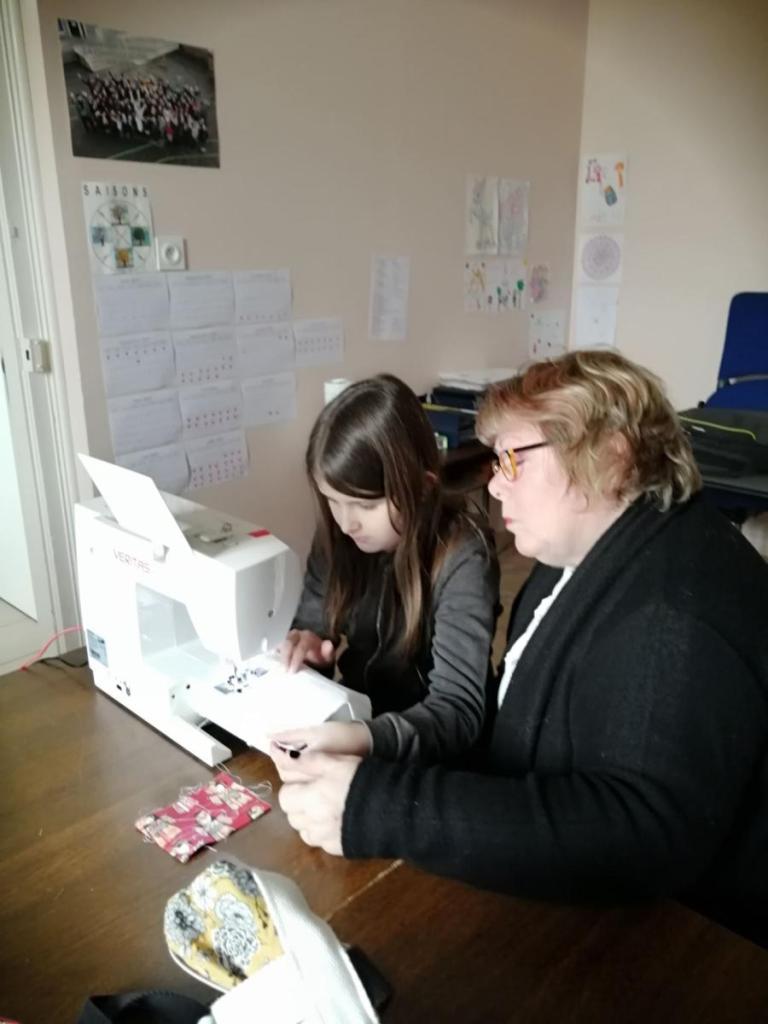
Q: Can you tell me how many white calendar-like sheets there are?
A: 12